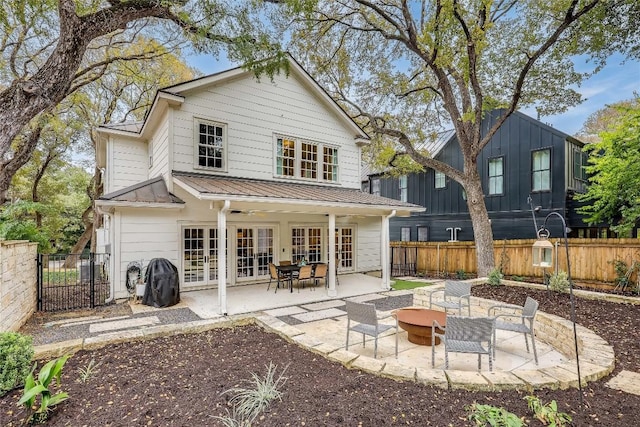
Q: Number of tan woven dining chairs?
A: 6